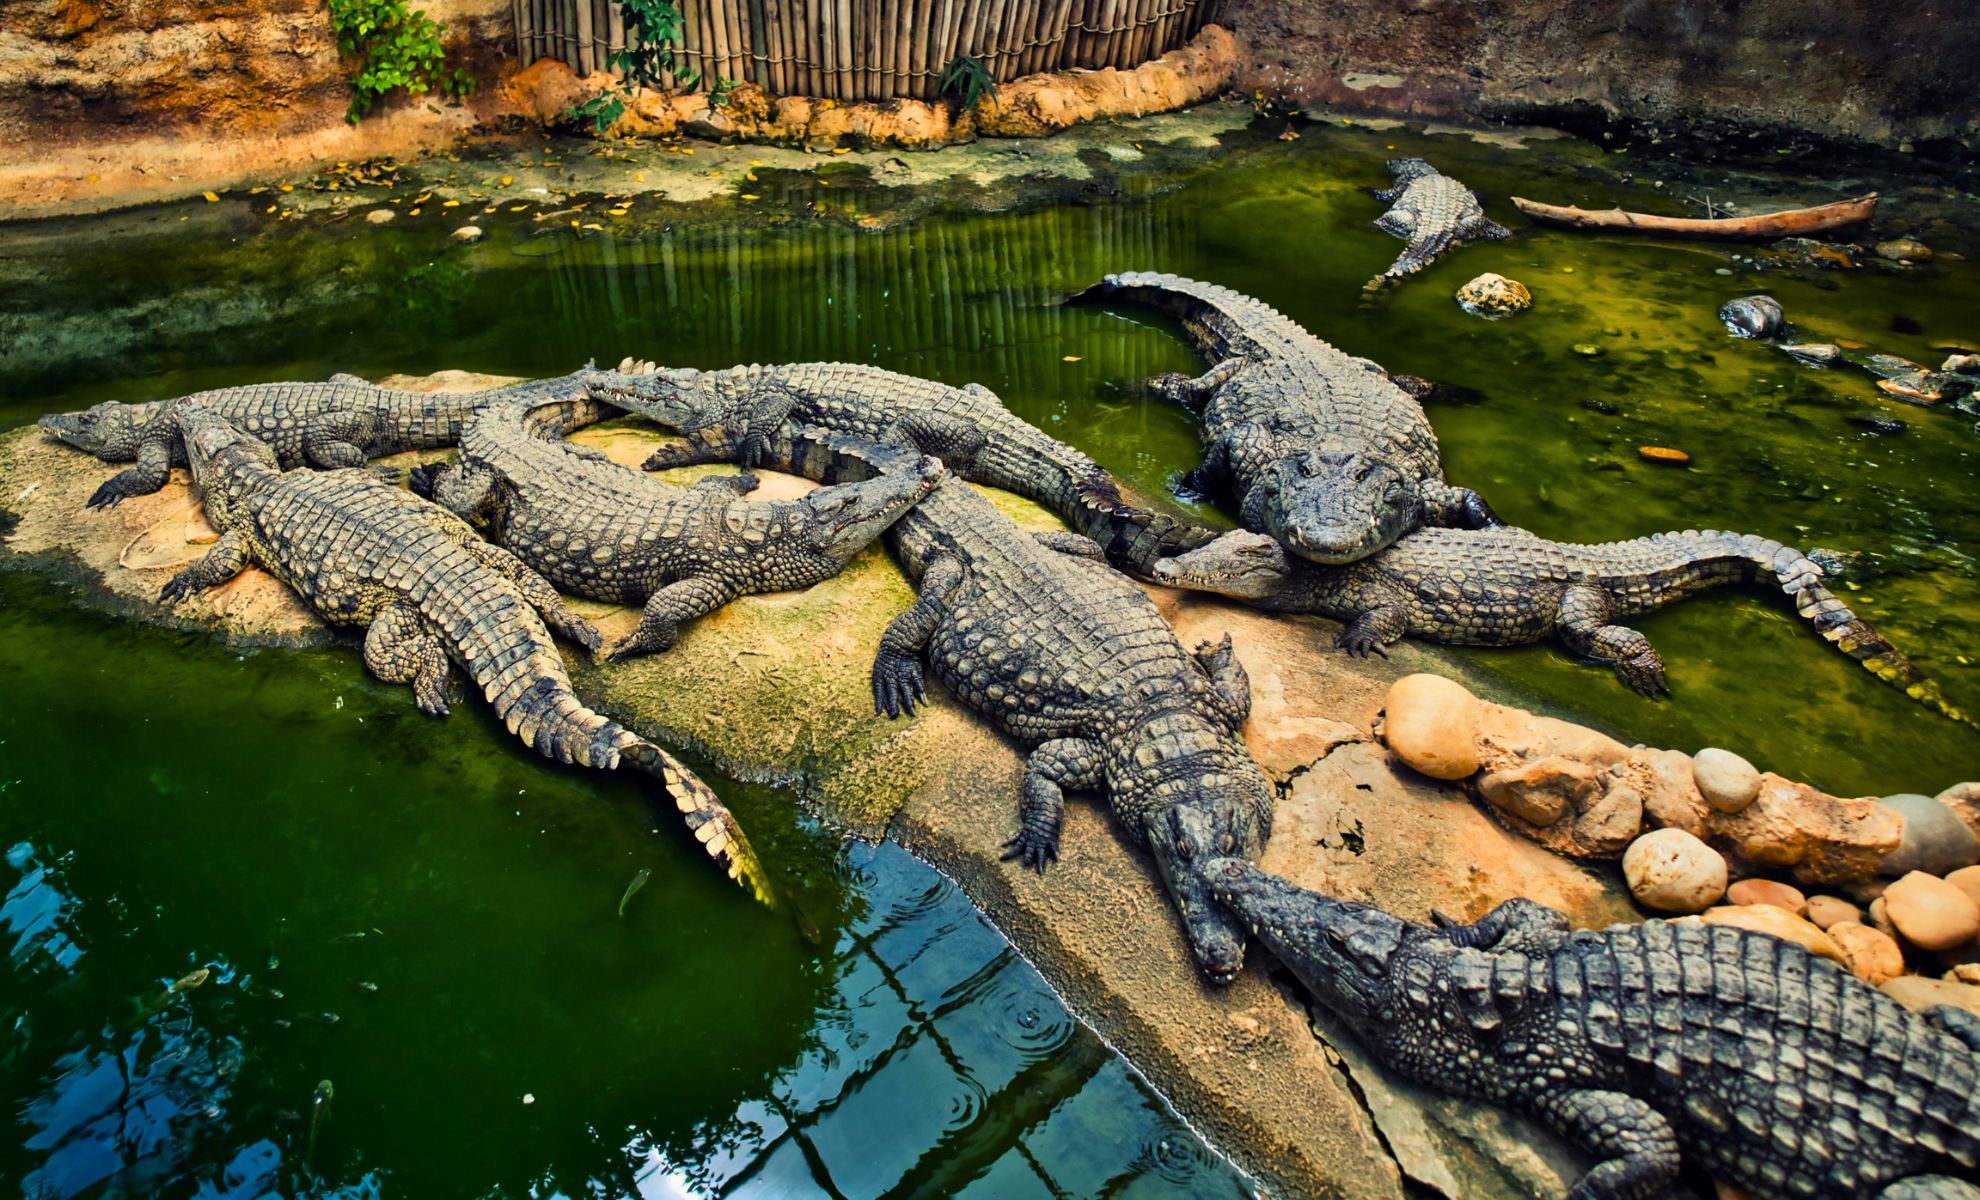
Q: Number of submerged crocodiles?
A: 1